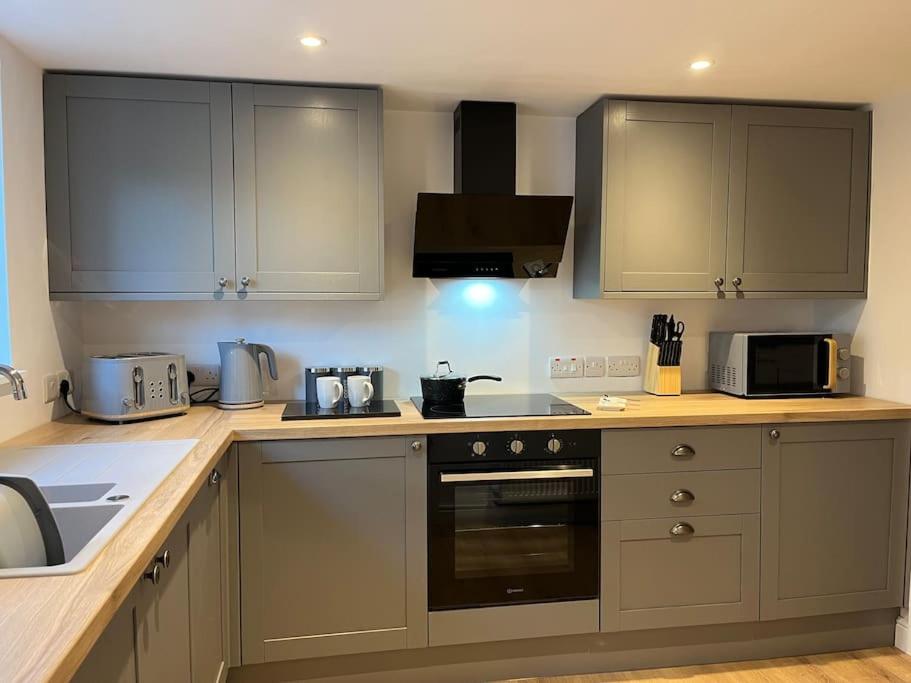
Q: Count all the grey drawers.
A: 3